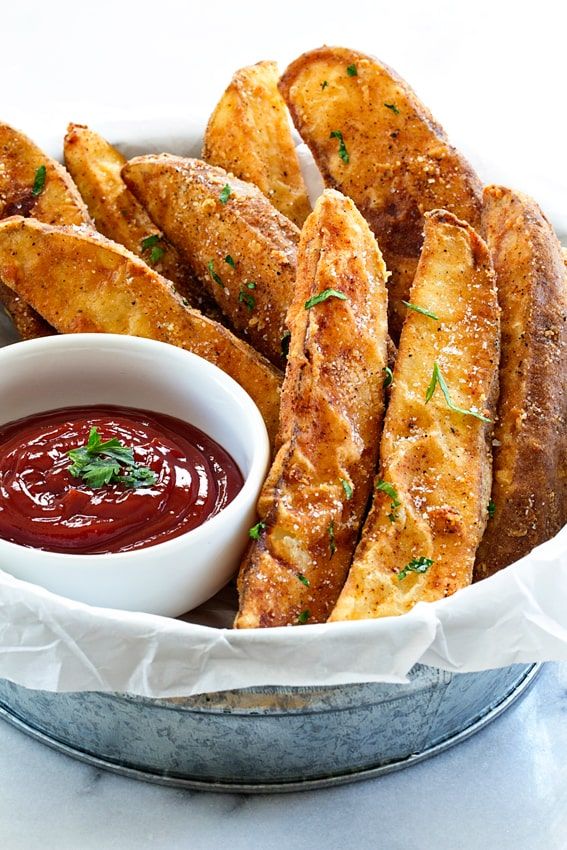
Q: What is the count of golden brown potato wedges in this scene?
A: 9